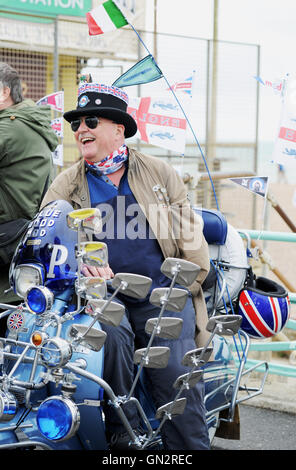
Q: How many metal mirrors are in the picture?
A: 14